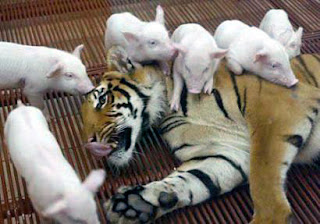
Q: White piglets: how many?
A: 6